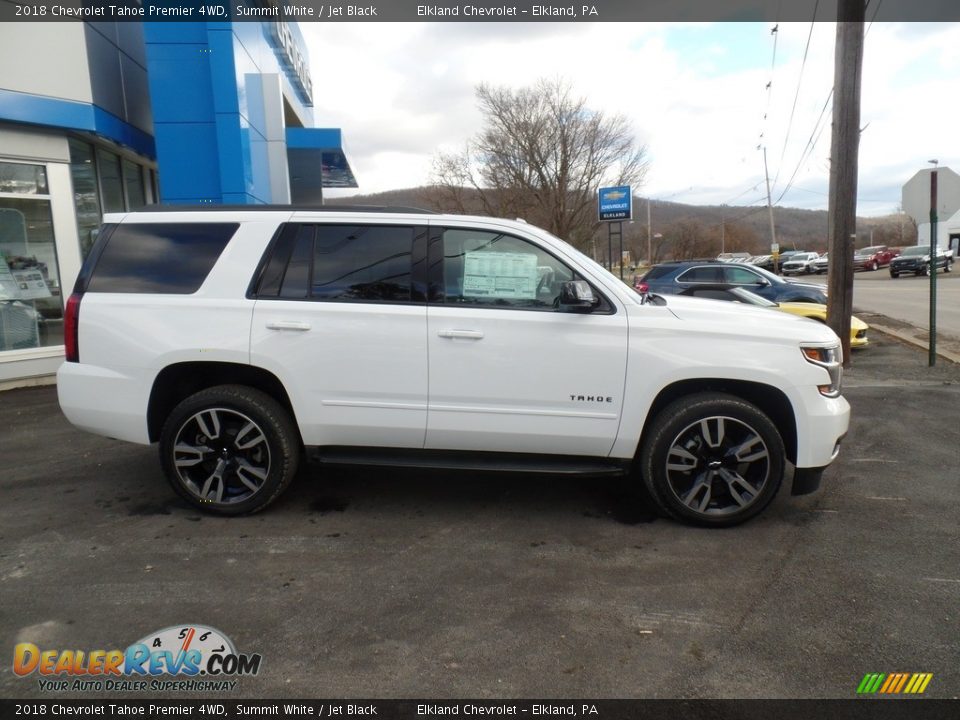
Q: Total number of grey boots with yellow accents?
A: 0